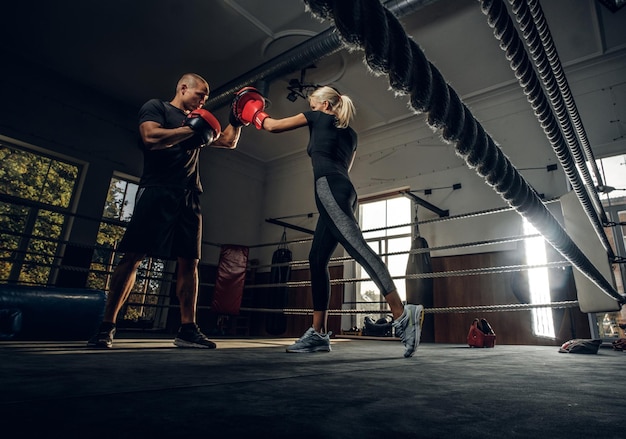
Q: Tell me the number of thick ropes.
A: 4